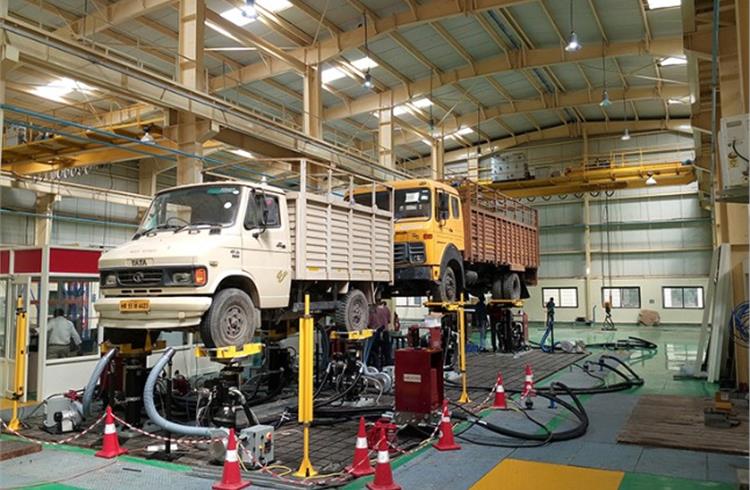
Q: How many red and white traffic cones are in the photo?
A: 7